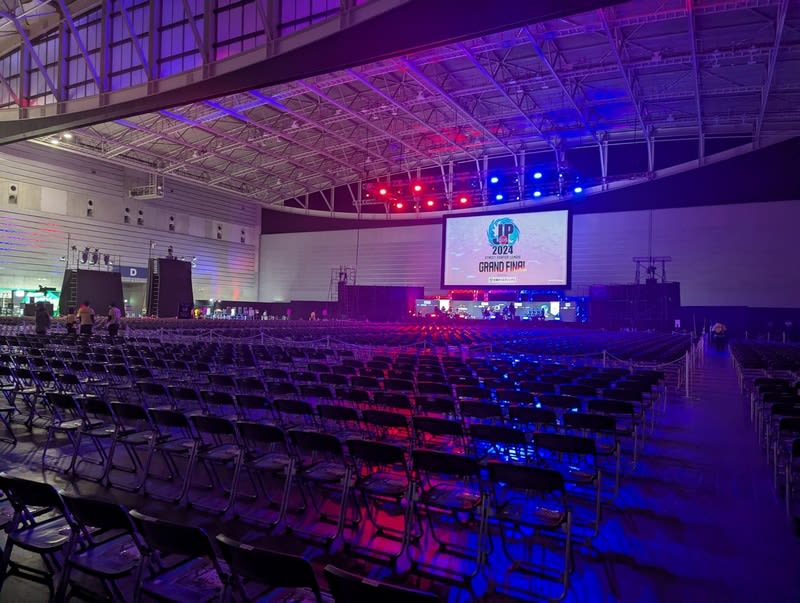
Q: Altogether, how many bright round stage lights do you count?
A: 10